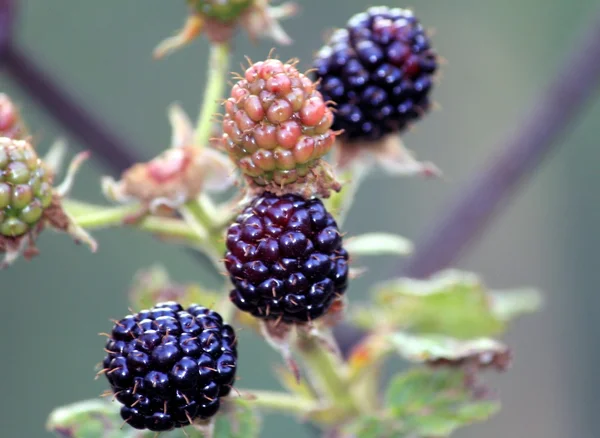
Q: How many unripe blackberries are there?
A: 4